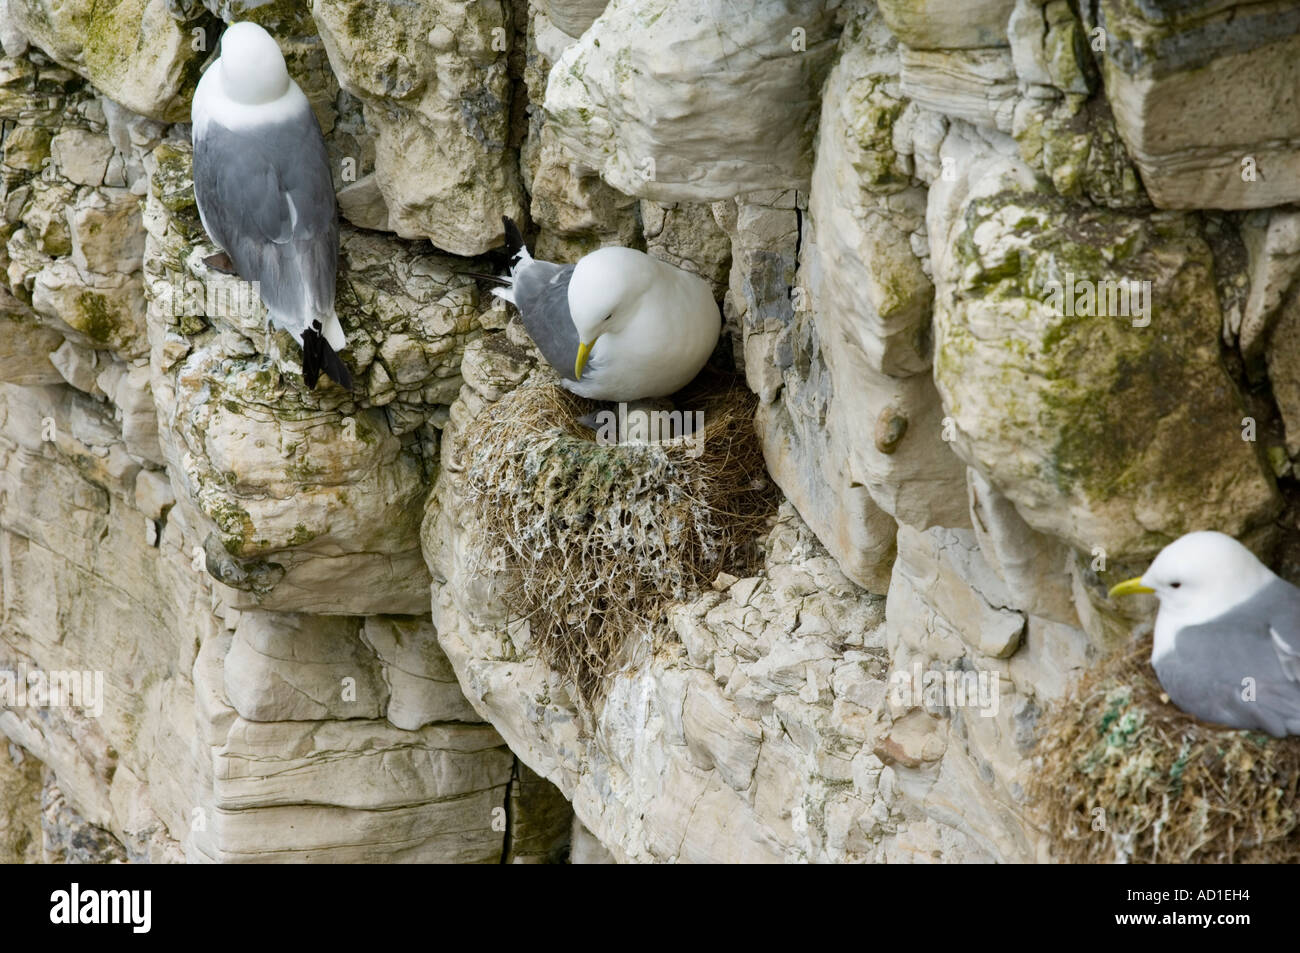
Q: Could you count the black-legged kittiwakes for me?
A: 3